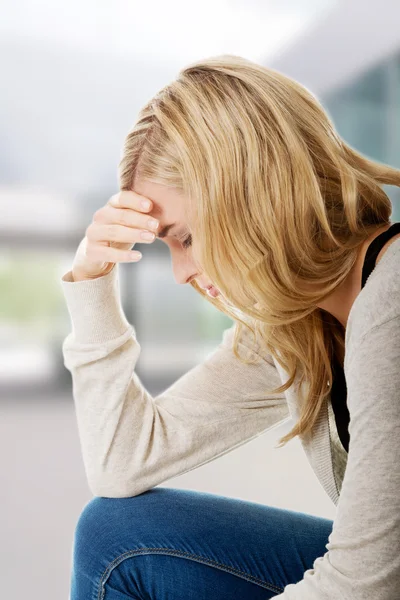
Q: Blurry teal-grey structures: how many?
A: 1